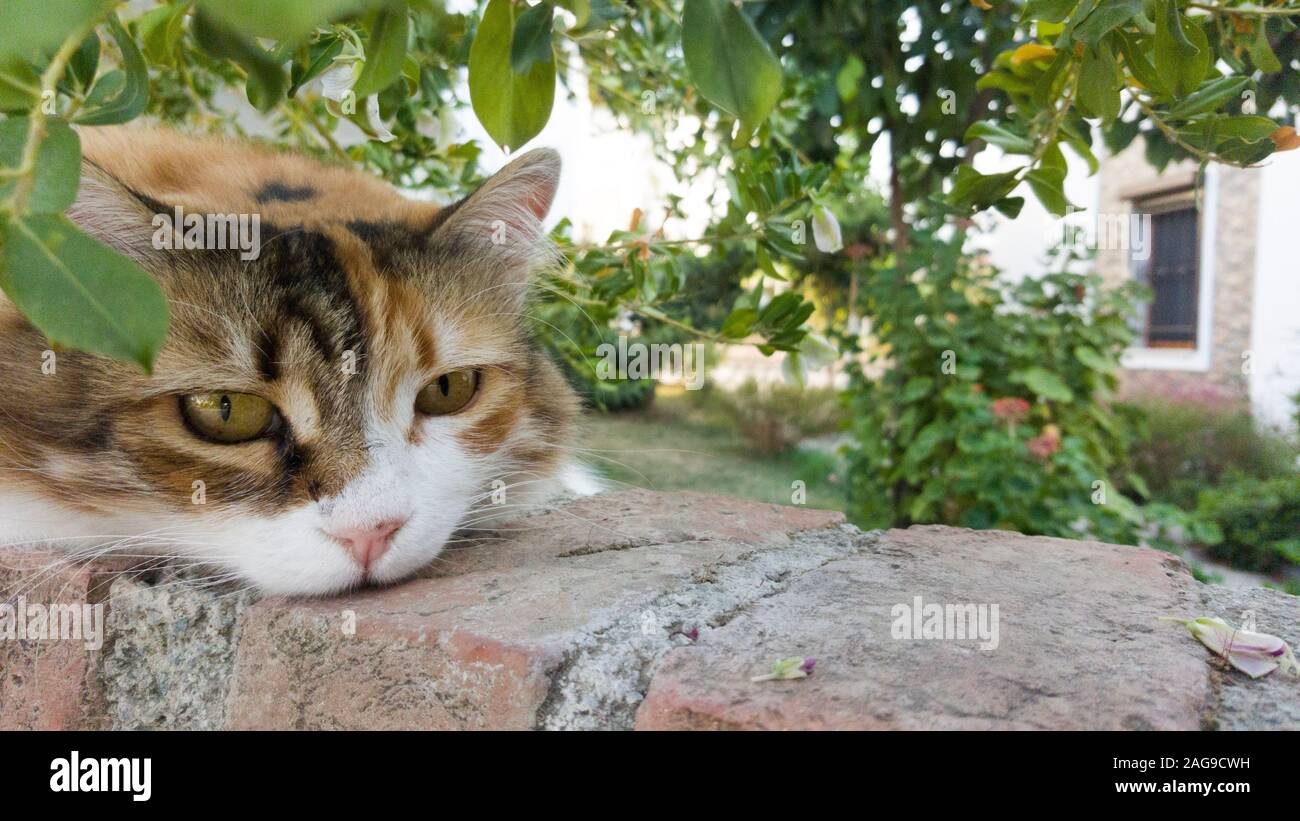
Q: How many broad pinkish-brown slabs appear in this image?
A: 3